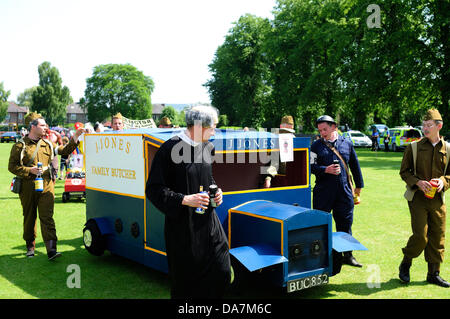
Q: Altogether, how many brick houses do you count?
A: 3